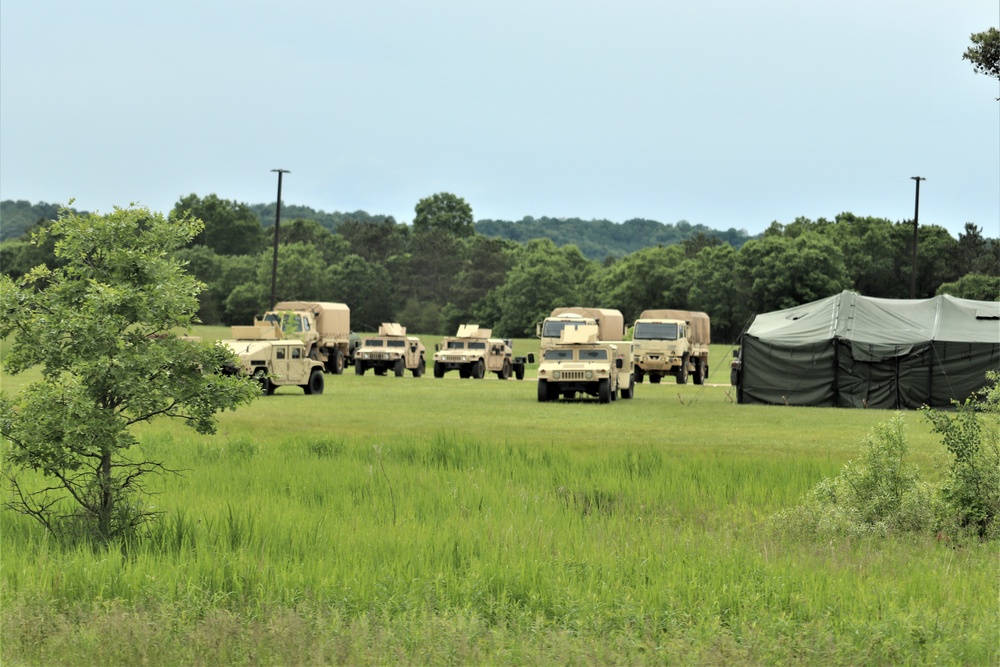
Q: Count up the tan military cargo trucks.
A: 3